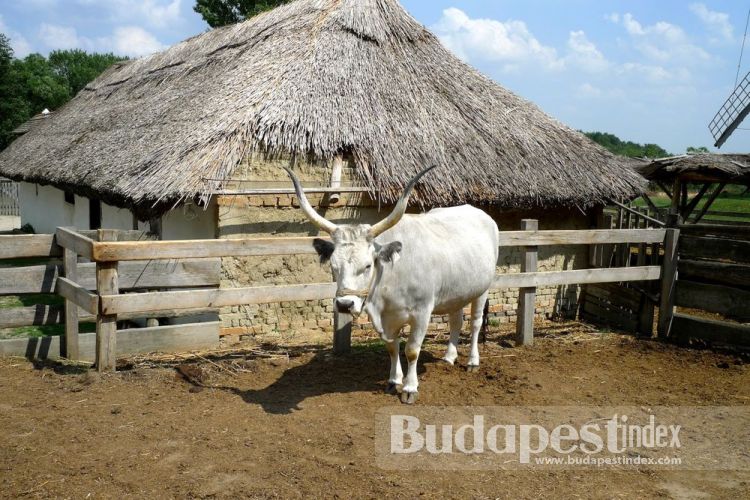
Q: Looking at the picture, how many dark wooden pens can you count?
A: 1